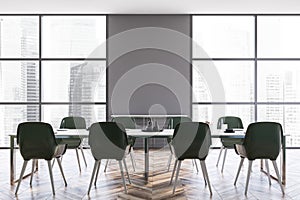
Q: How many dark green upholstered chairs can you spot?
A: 8